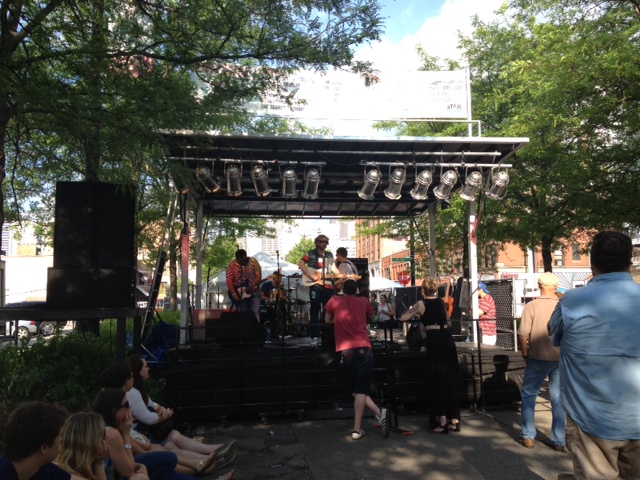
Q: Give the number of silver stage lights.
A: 11